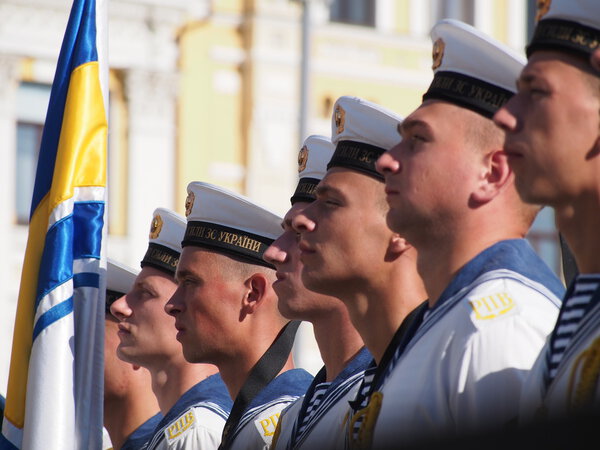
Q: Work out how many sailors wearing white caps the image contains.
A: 7